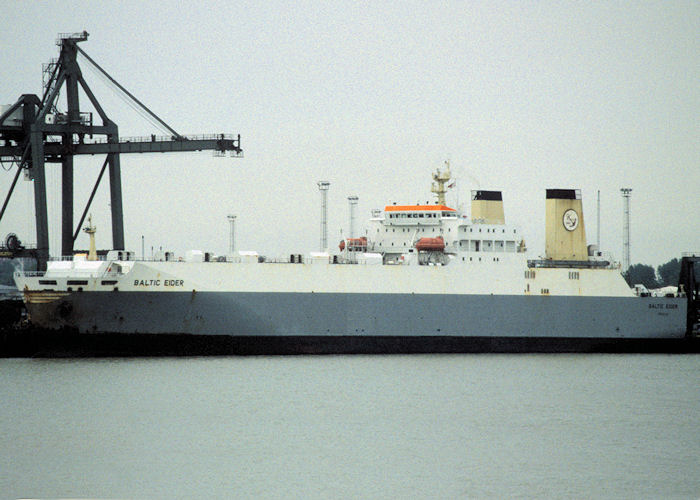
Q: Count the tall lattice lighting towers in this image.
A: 4